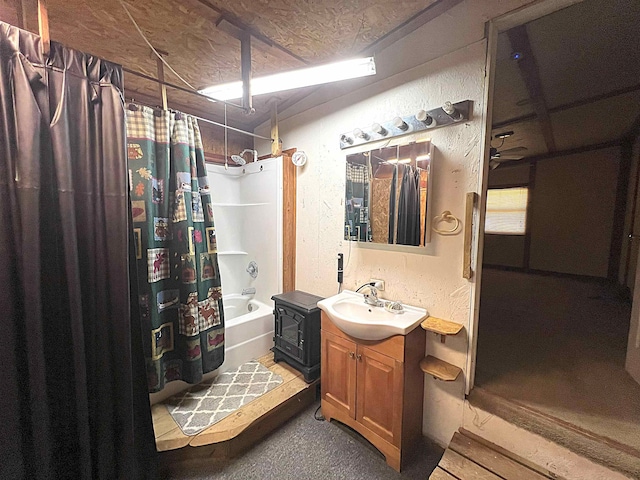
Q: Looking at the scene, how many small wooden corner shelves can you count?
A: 2